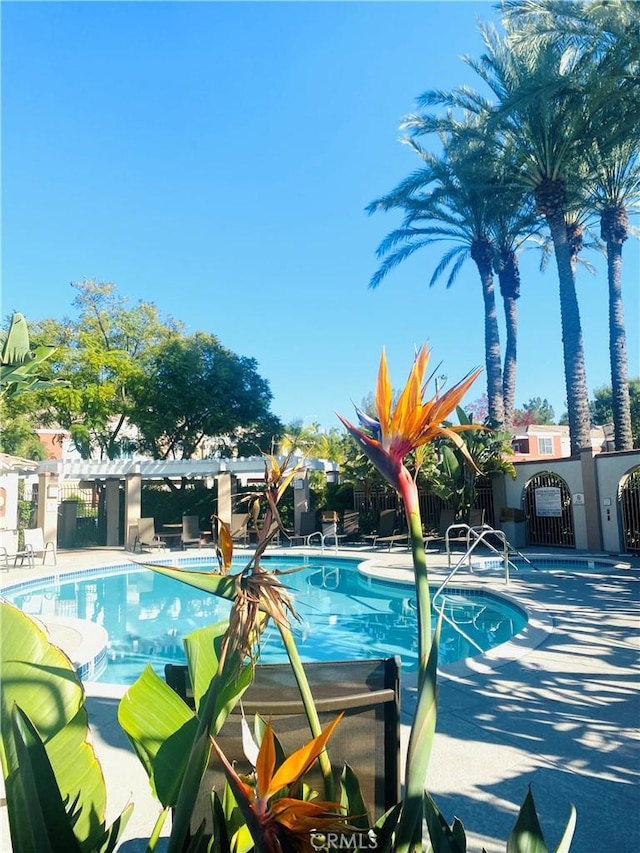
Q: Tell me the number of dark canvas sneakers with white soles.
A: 0